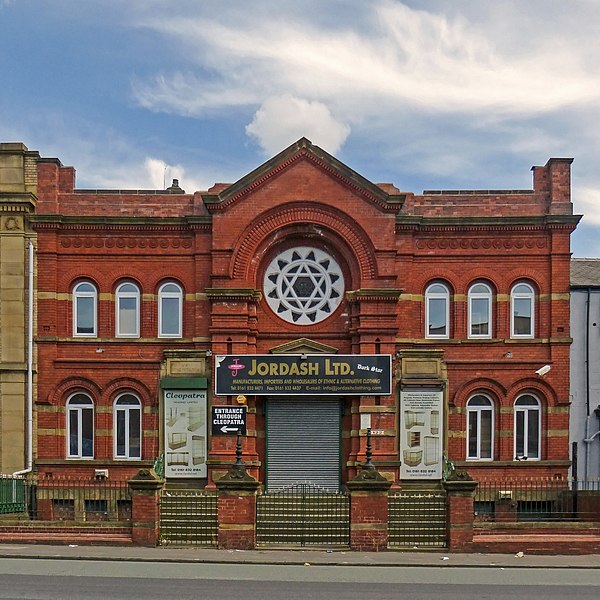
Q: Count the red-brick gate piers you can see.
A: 4